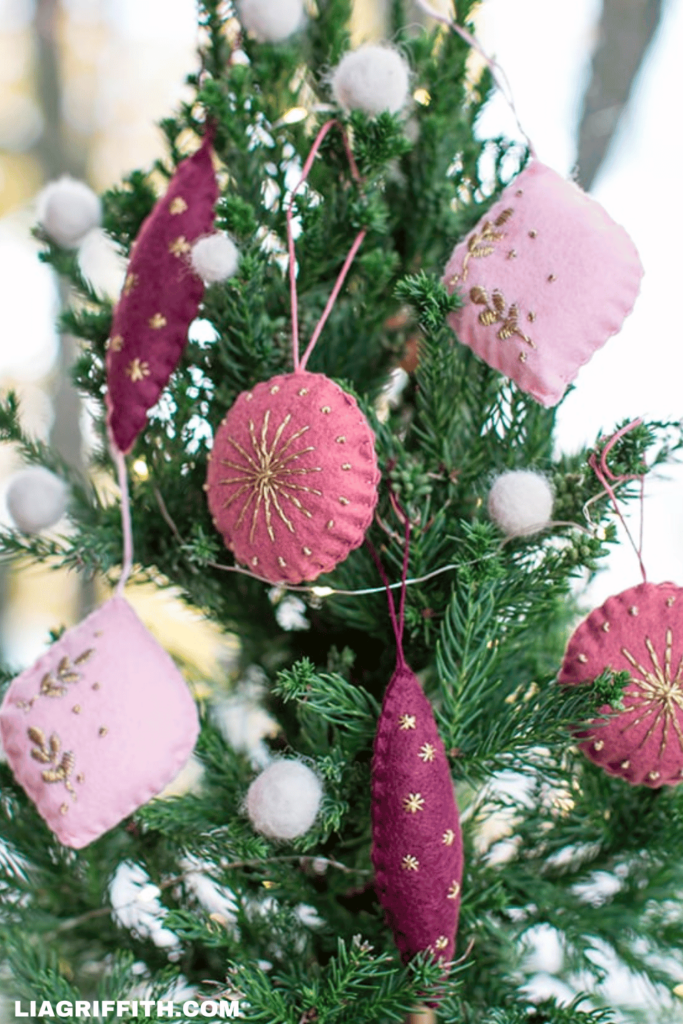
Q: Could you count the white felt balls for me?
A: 7